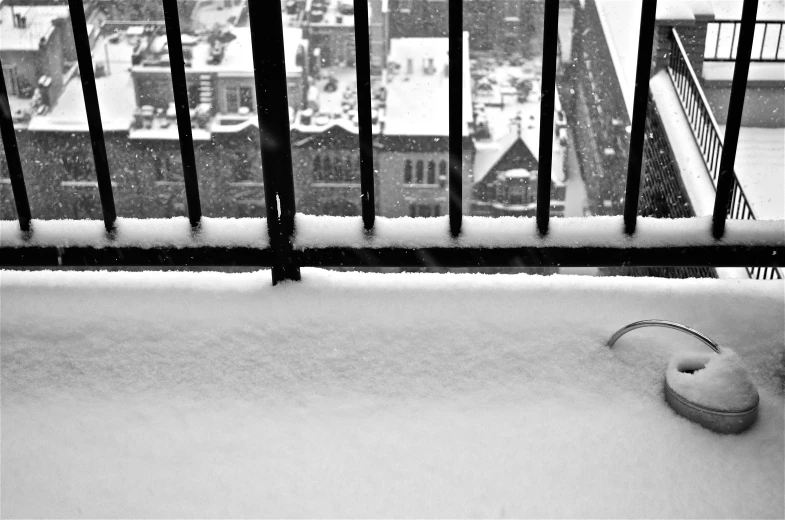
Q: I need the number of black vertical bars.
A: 9